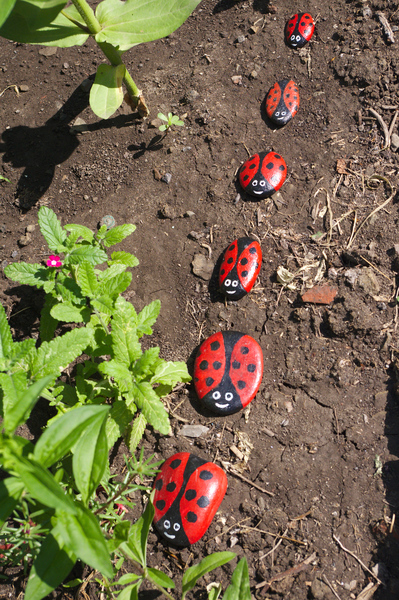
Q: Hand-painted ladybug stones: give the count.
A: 6